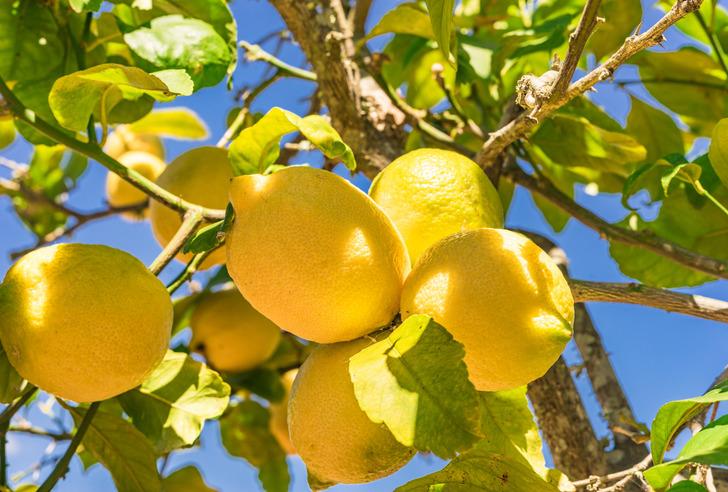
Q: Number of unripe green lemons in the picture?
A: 0